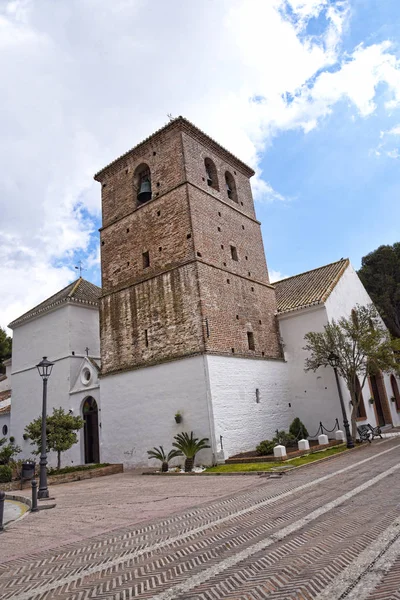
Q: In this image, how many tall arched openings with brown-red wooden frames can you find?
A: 3